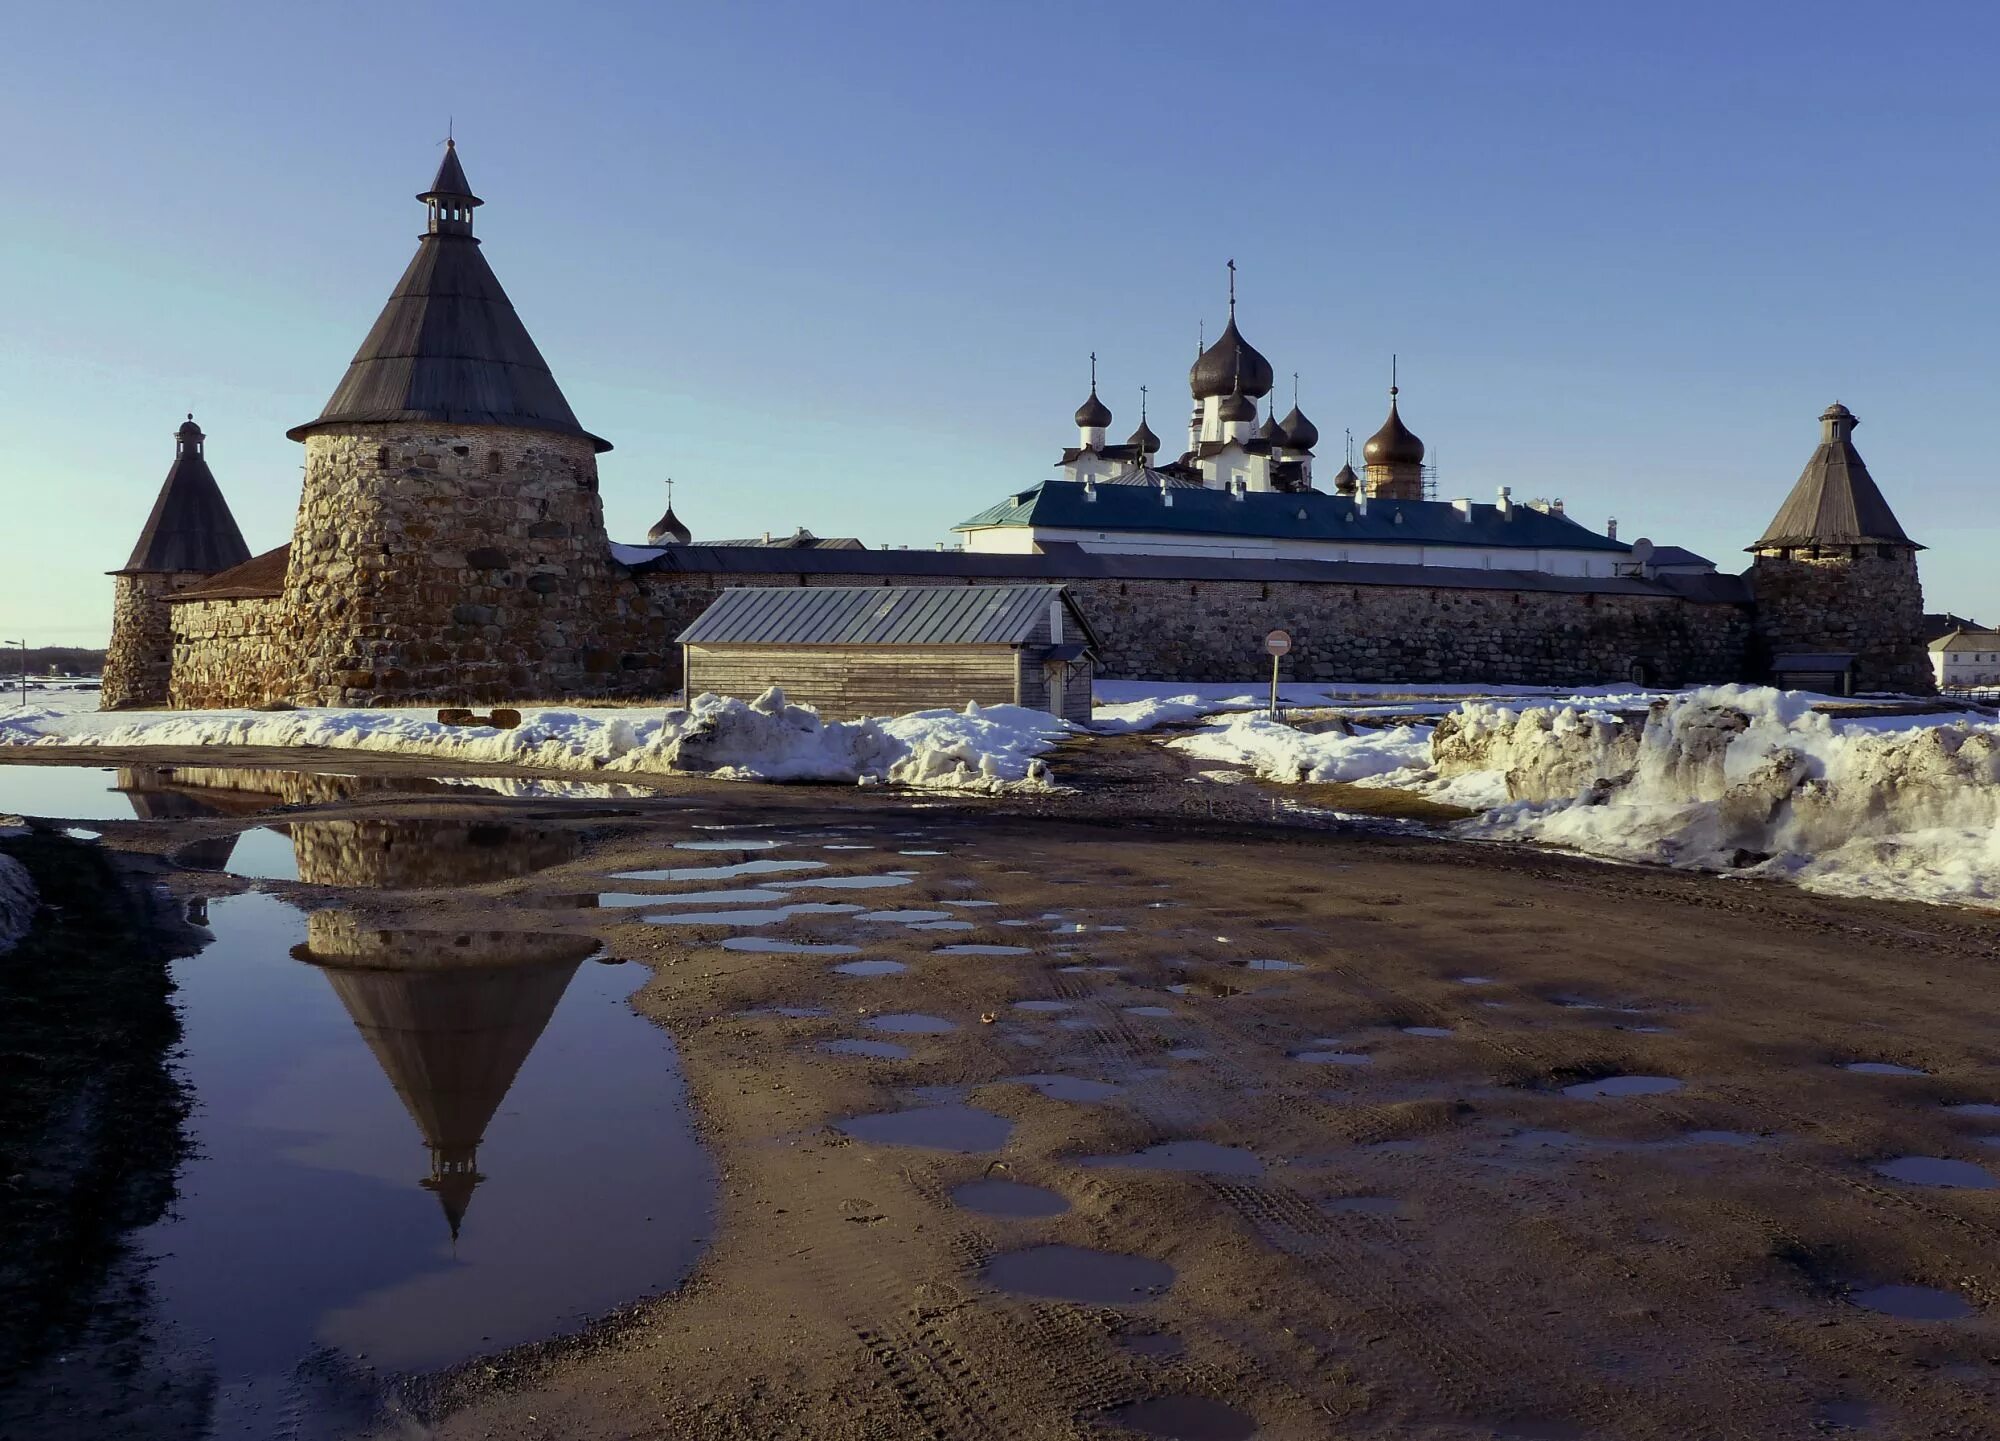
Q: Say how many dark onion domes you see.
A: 9